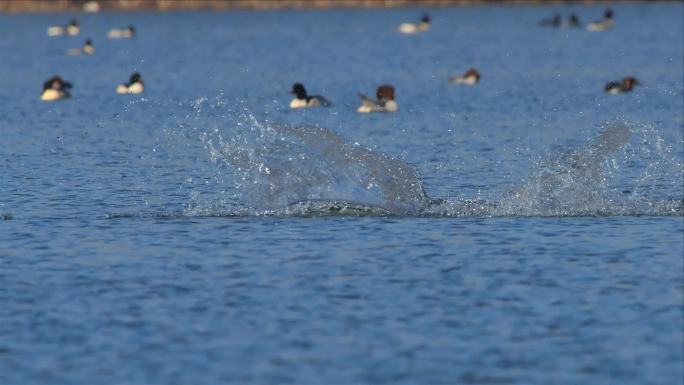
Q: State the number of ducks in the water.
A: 13